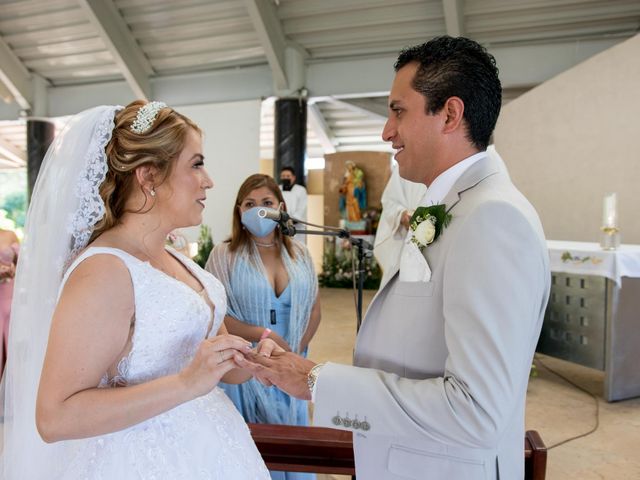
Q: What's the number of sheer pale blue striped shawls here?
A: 1